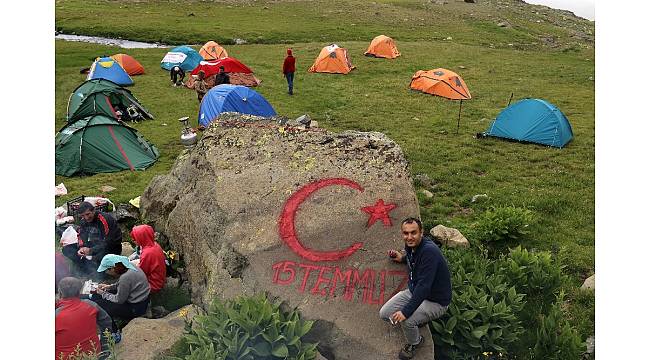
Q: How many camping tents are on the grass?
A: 12